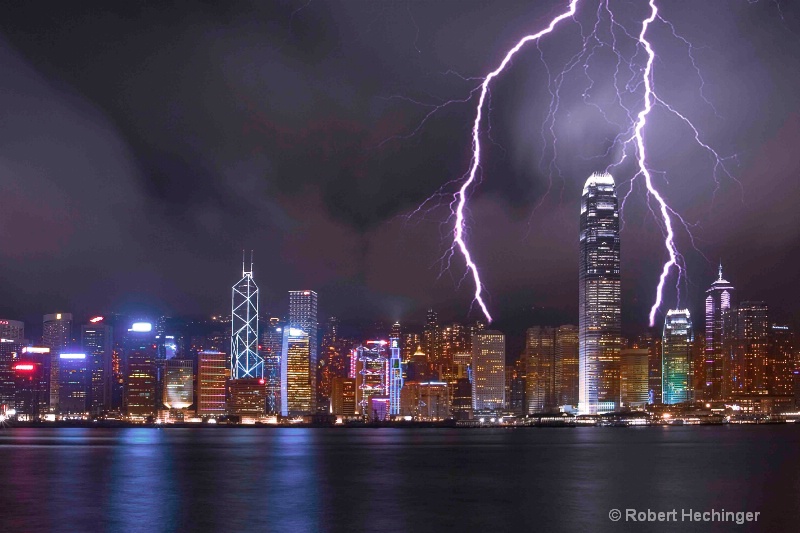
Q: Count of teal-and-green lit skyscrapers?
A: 1